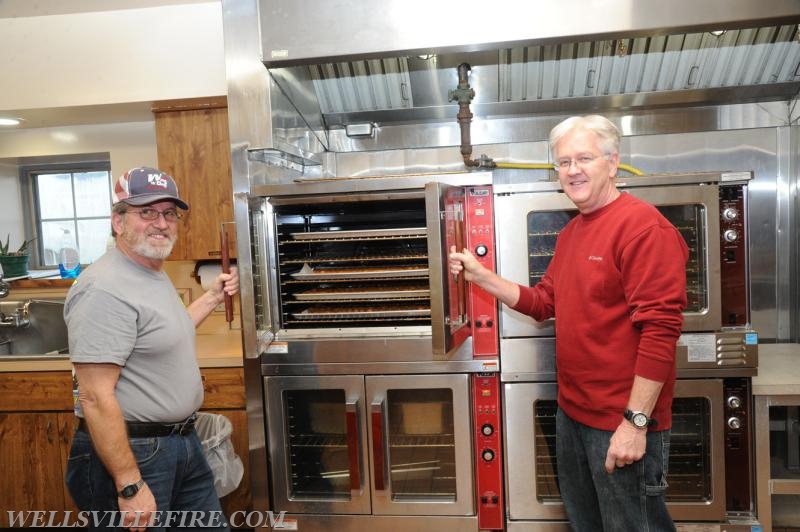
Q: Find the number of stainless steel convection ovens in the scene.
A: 4